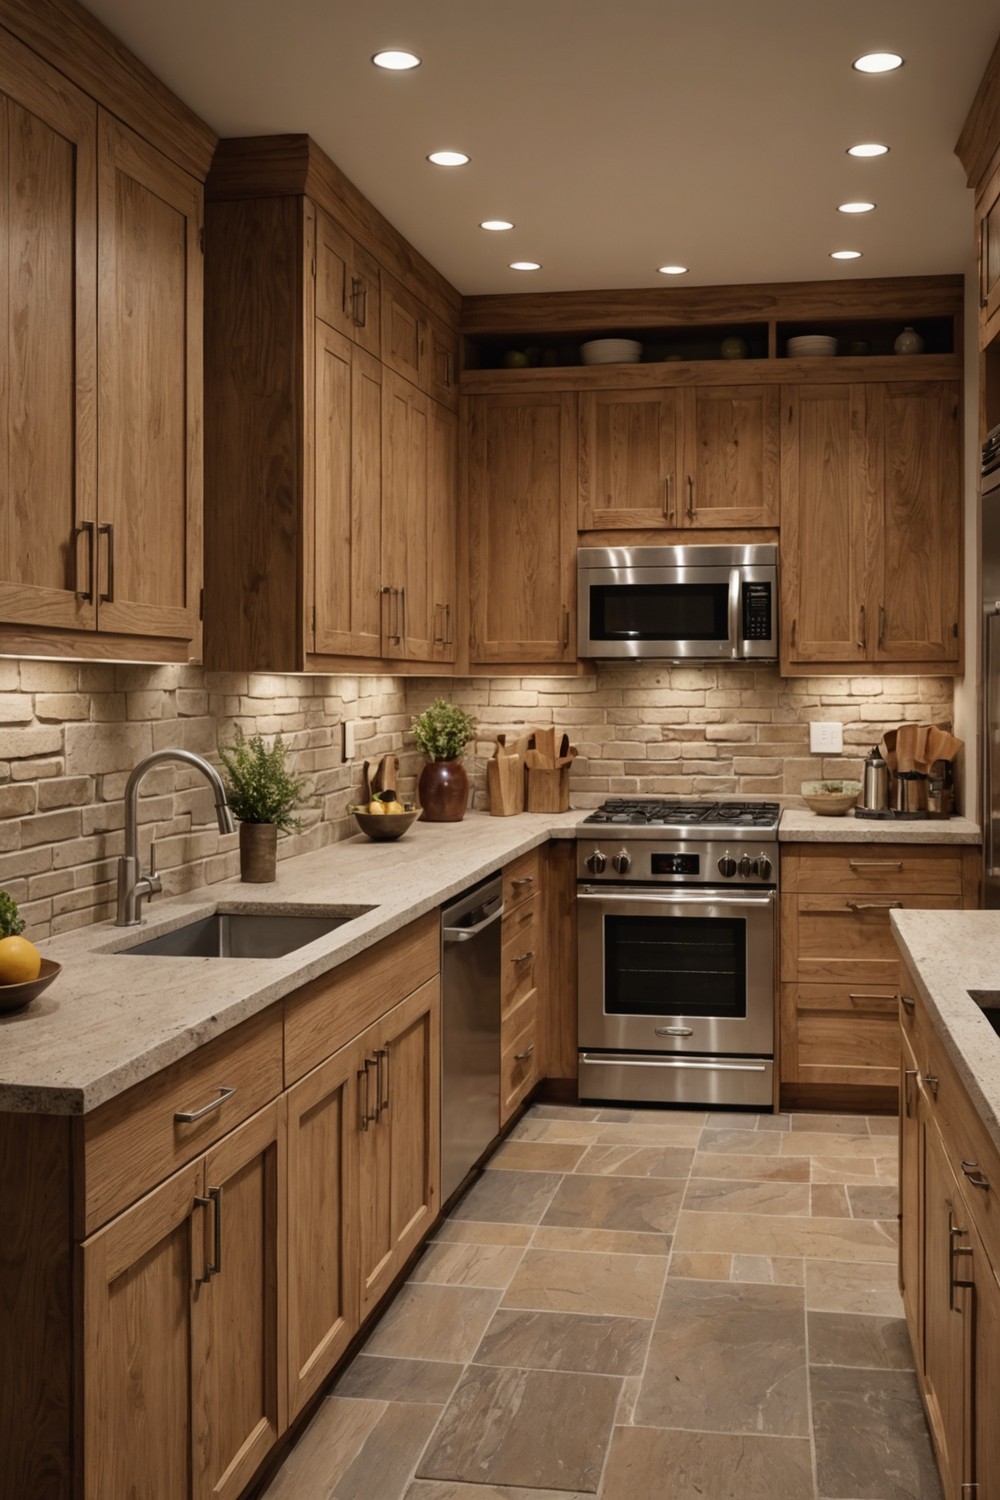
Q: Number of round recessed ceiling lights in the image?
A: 9